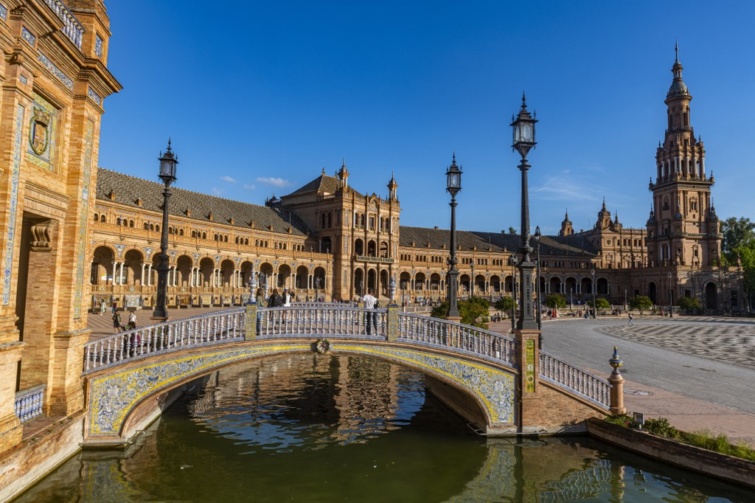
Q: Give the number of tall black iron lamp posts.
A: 3